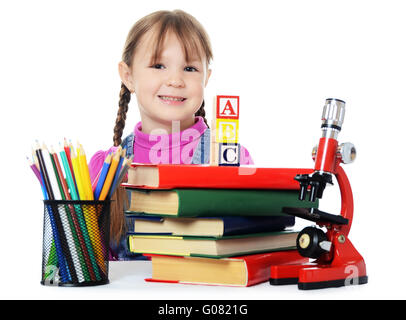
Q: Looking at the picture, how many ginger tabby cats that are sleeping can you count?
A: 0